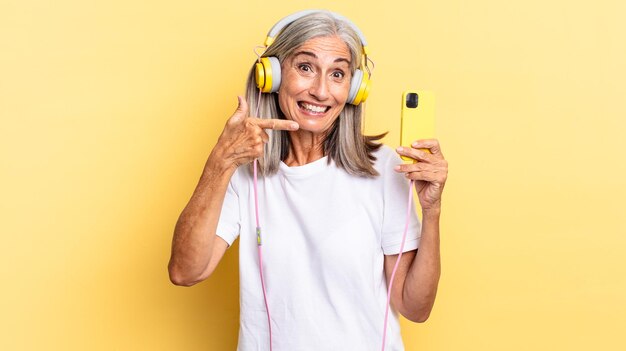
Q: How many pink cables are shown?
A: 2